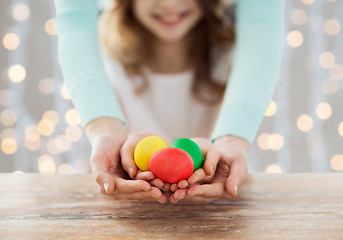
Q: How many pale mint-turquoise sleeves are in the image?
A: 2